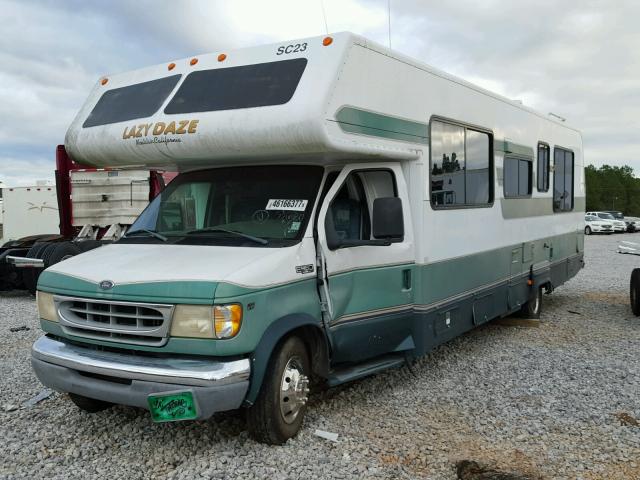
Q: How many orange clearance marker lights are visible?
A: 5